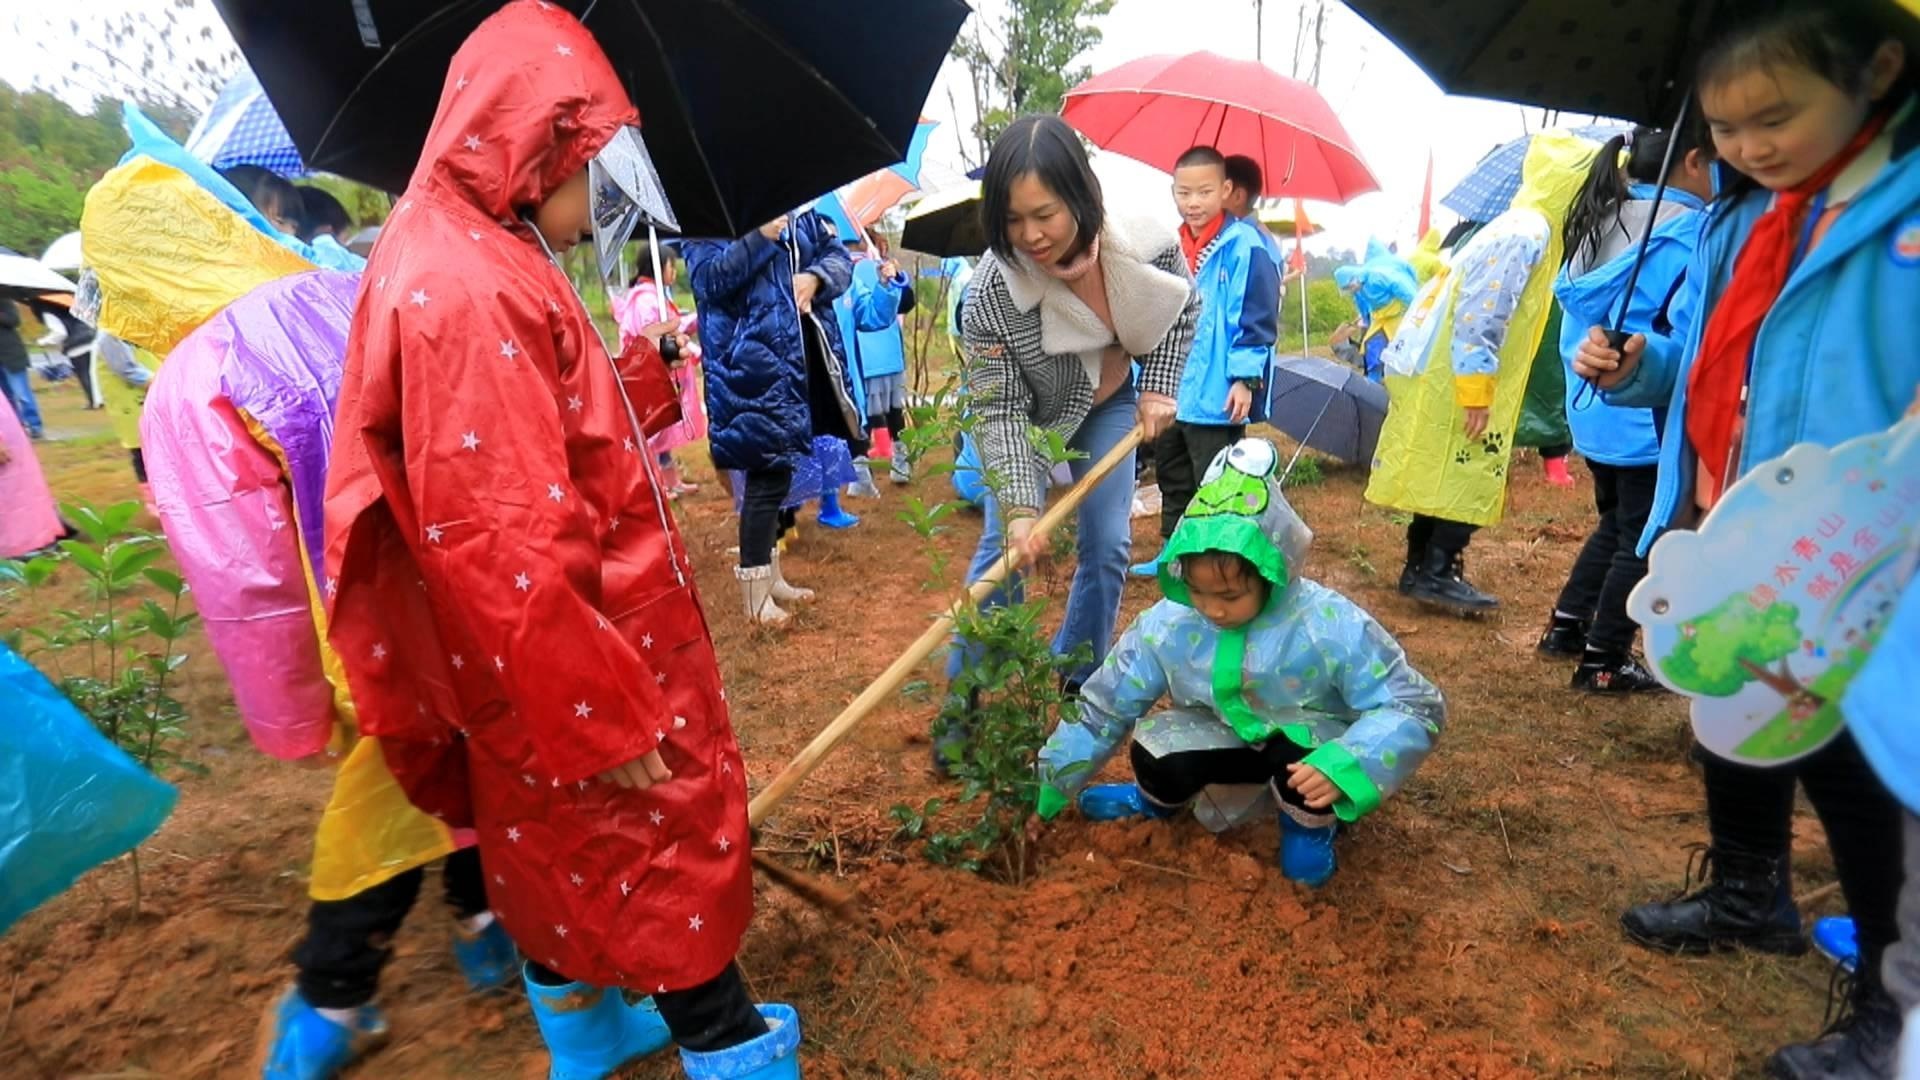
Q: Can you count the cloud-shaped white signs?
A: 1